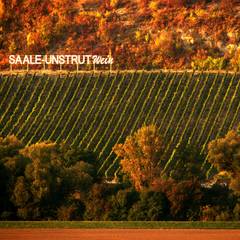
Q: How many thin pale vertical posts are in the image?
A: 7